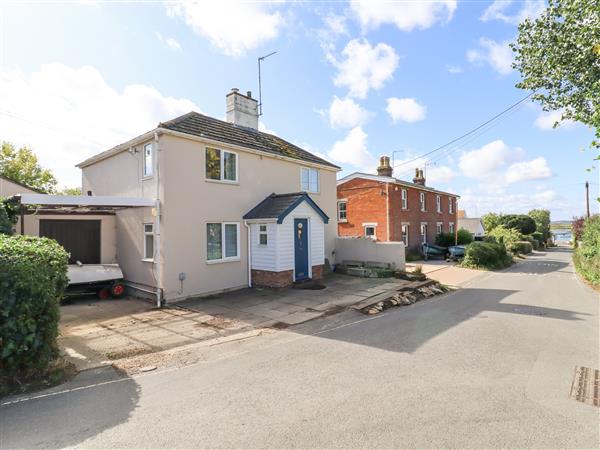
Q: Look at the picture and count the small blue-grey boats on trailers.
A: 2